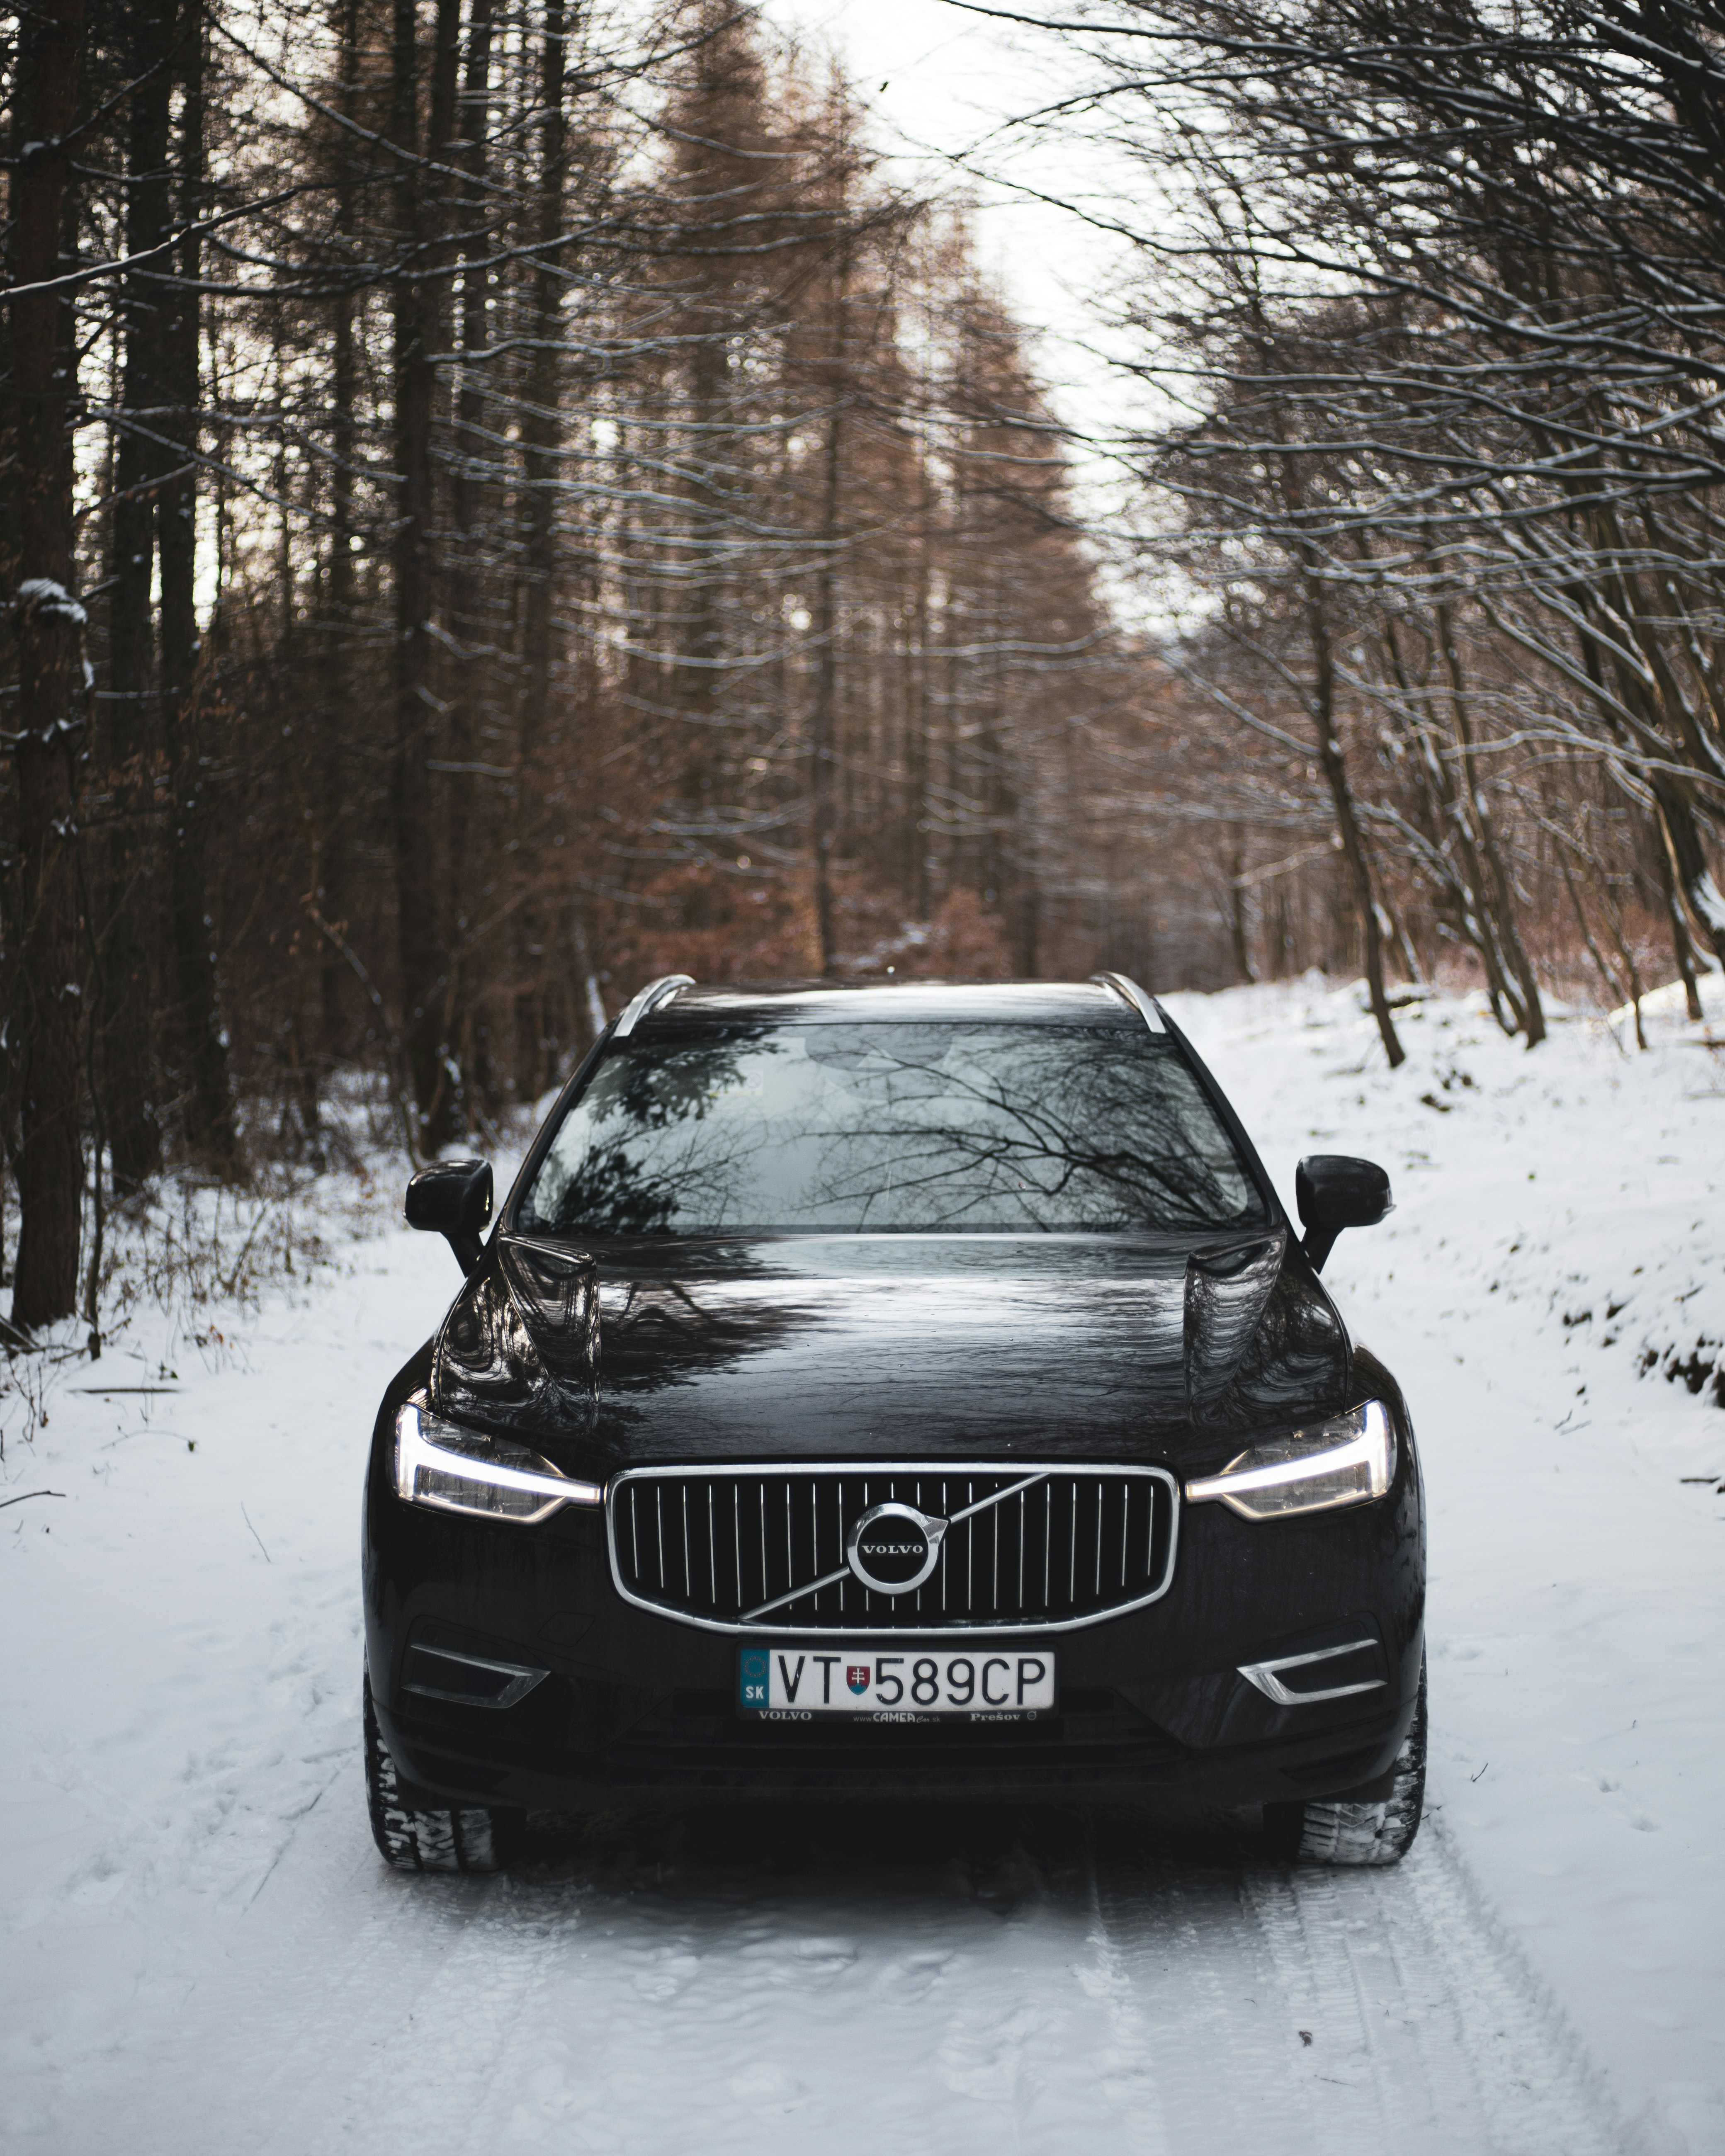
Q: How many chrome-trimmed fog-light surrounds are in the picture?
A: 2